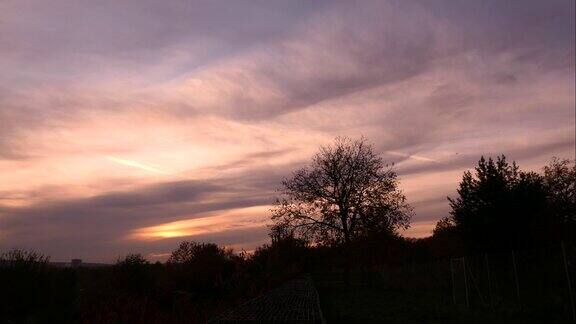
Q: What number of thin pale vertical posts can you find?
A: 5